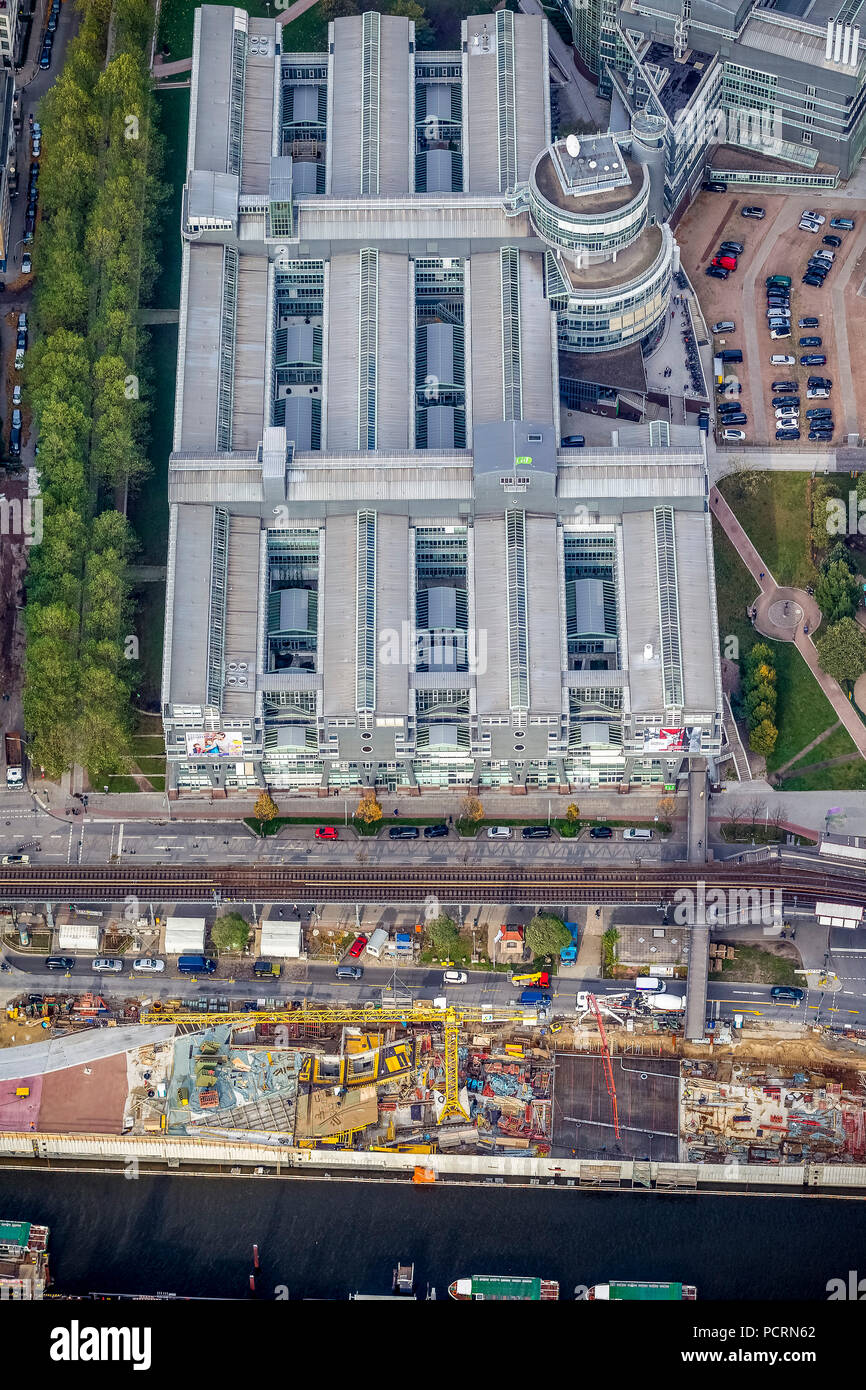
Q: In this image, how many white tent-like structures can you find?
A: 3